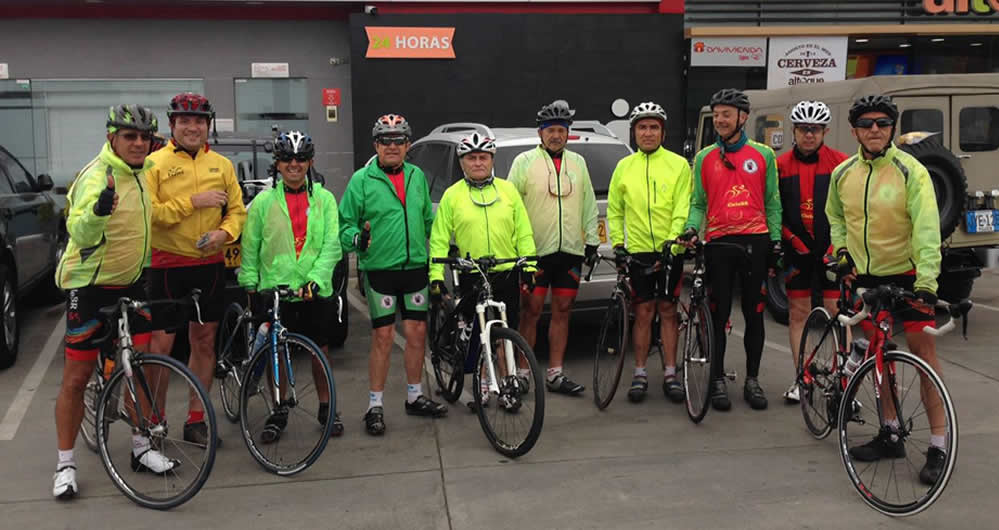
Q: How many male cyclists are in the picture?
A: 10